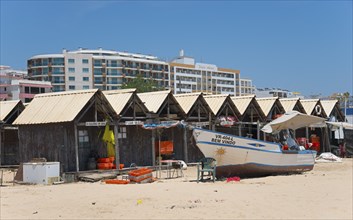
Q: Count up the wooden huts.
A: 11